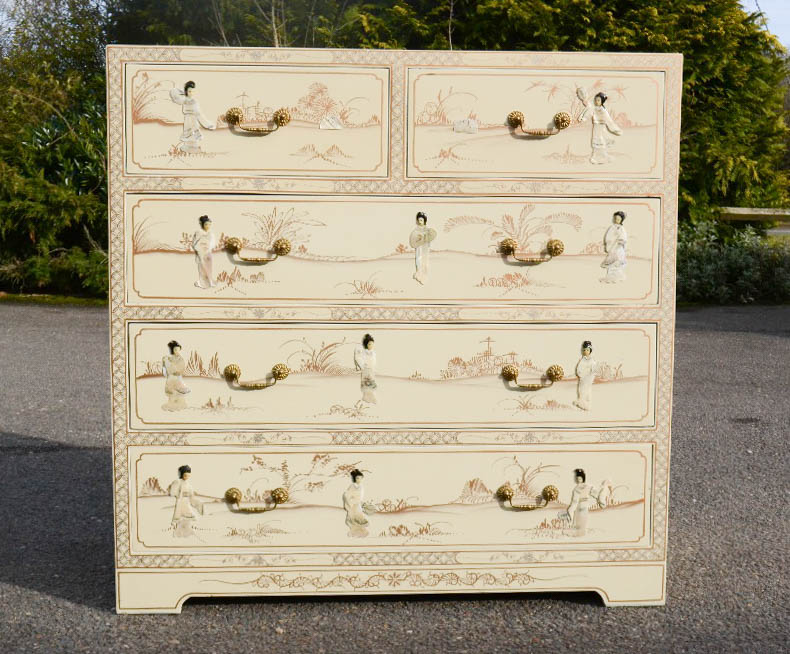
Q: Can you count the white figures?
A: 11